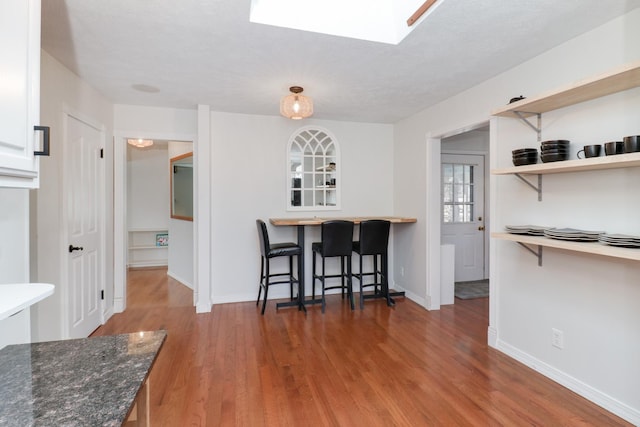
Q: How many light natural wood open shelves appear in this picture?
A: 3